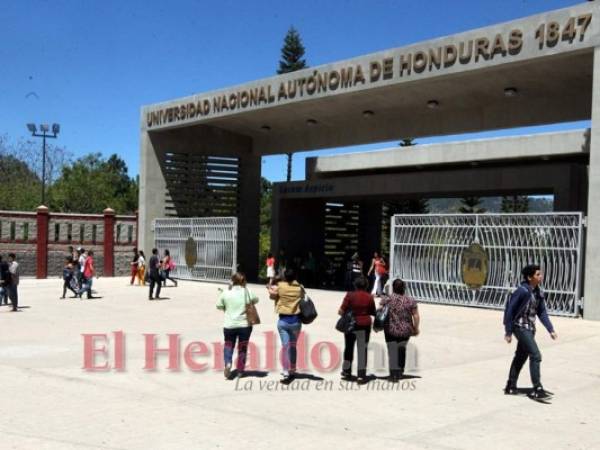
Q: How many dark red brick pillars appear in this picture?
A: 2